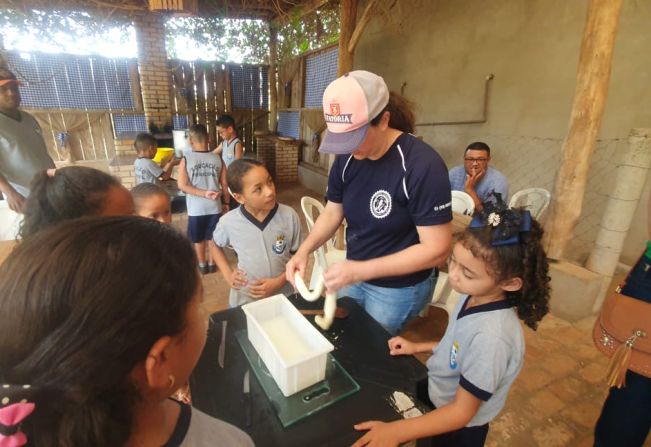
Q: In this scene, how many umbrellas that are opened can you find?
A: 0